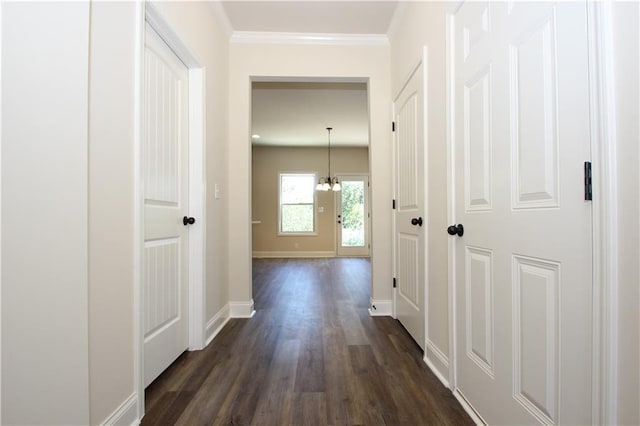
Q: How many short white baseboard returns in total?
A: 2